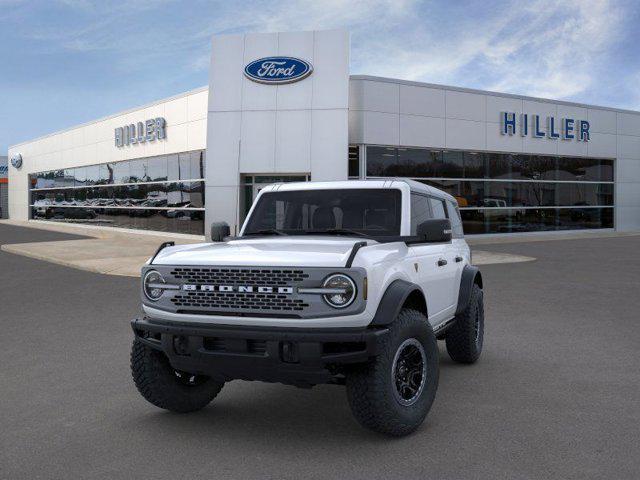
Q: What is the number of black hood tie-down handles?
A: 2